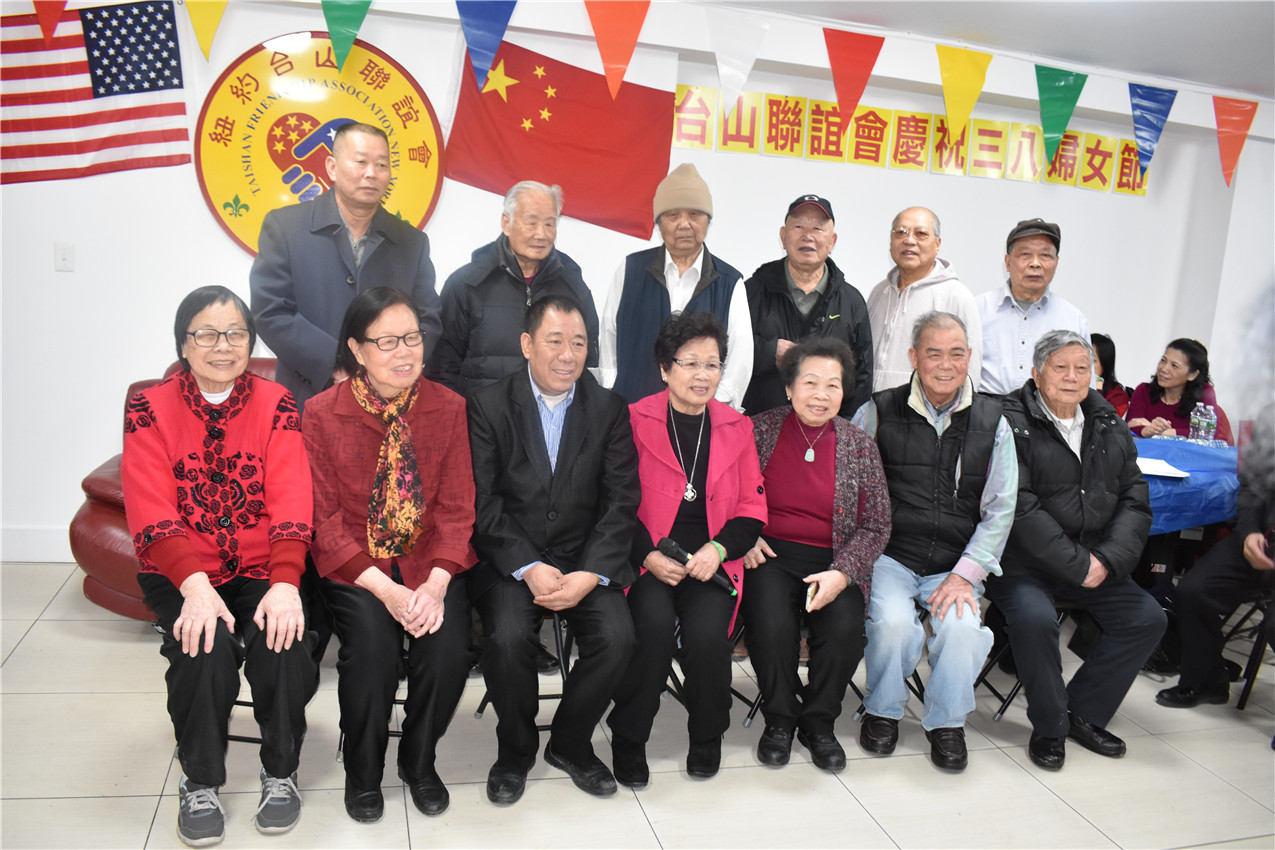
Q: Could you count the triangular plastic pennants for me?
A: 11